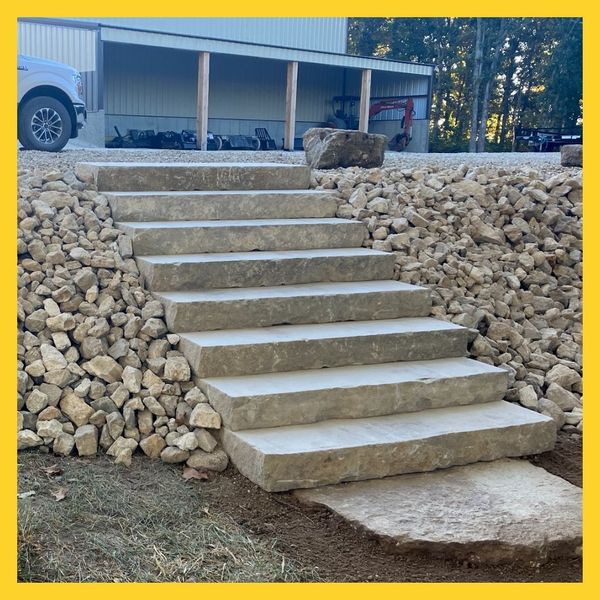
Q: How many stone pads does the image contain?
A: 9